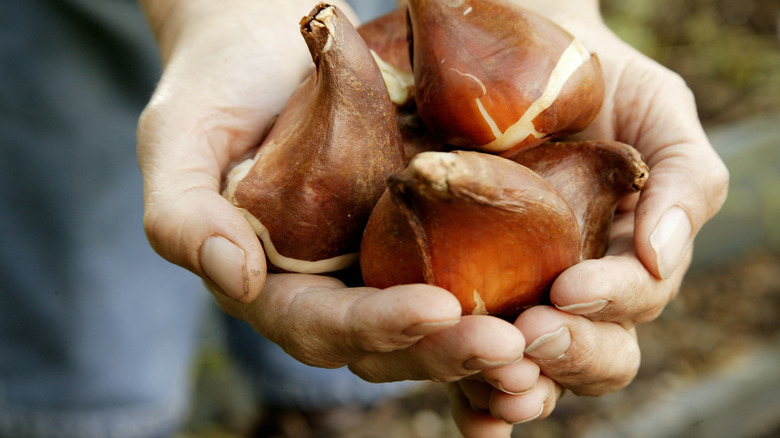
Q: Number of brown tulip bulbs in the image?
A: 5